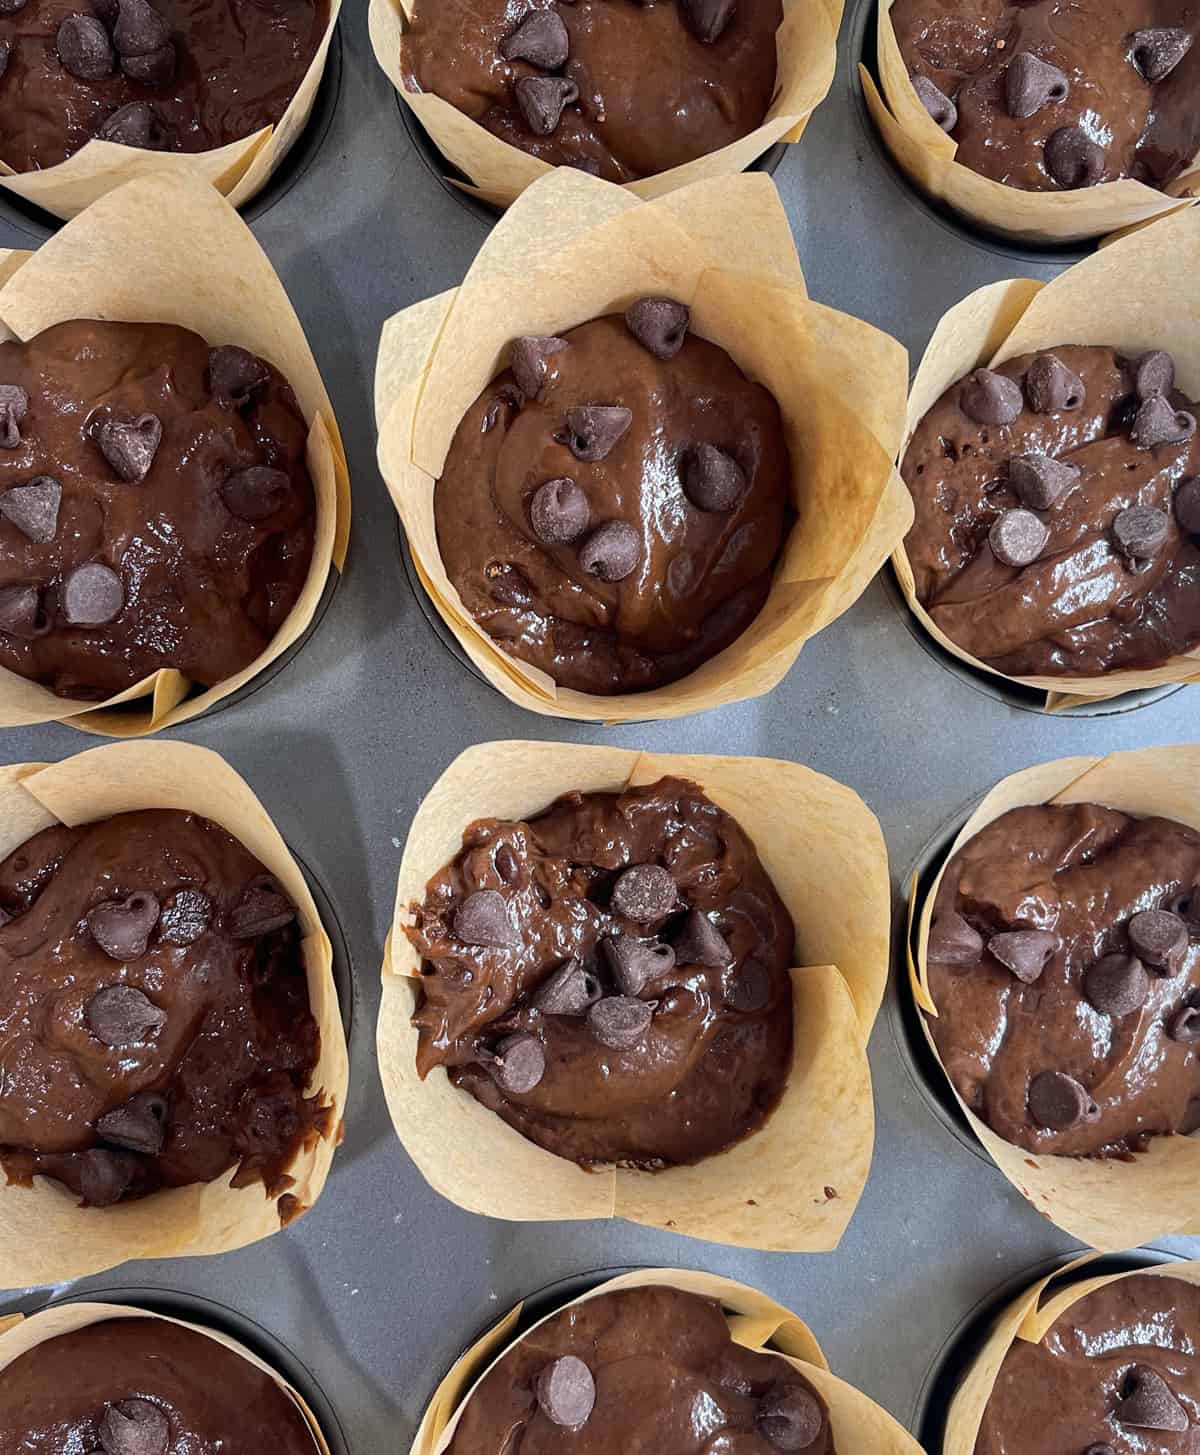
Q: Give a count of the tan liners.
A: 12